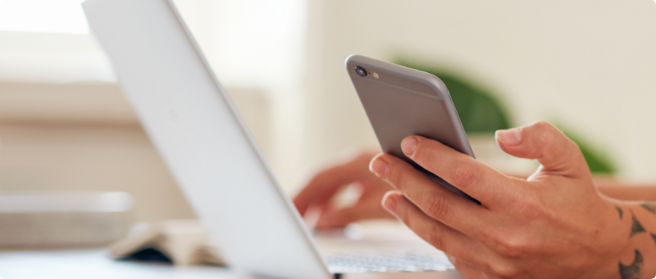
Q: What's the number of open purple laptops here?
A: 0